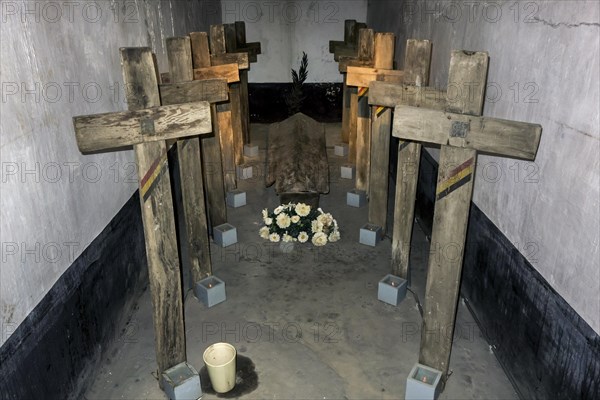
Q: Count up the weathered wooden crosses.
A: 12